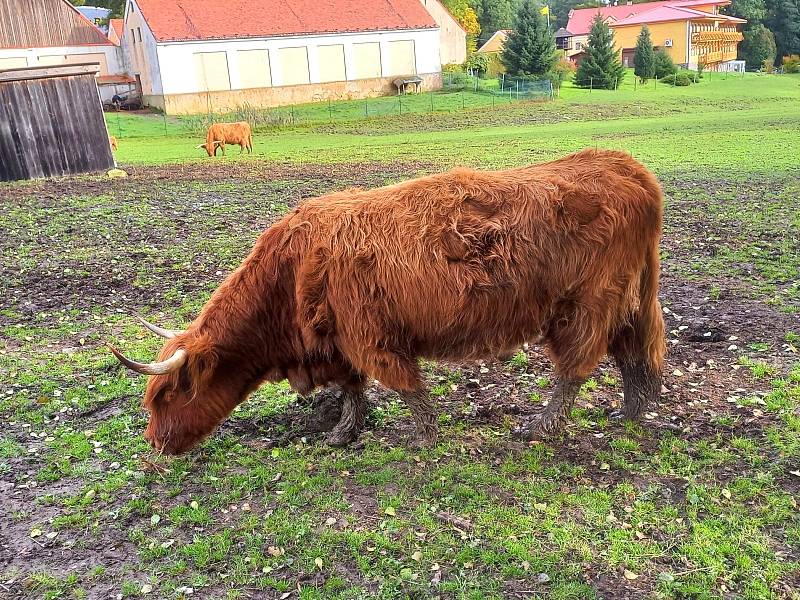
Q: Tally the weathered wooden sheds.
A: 1